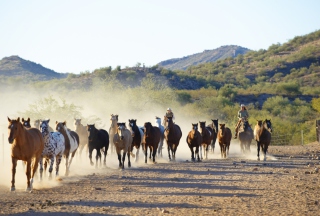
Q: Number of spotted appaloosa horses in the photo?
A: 1